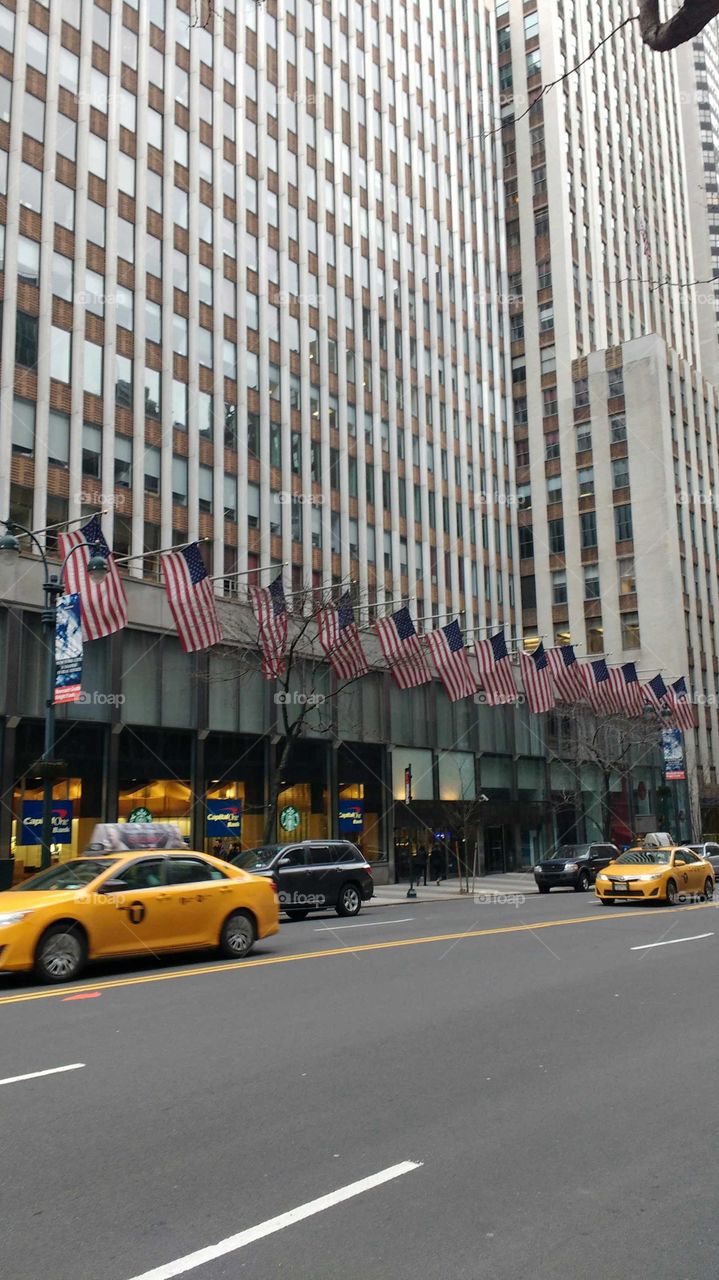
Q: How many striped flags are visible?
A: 13